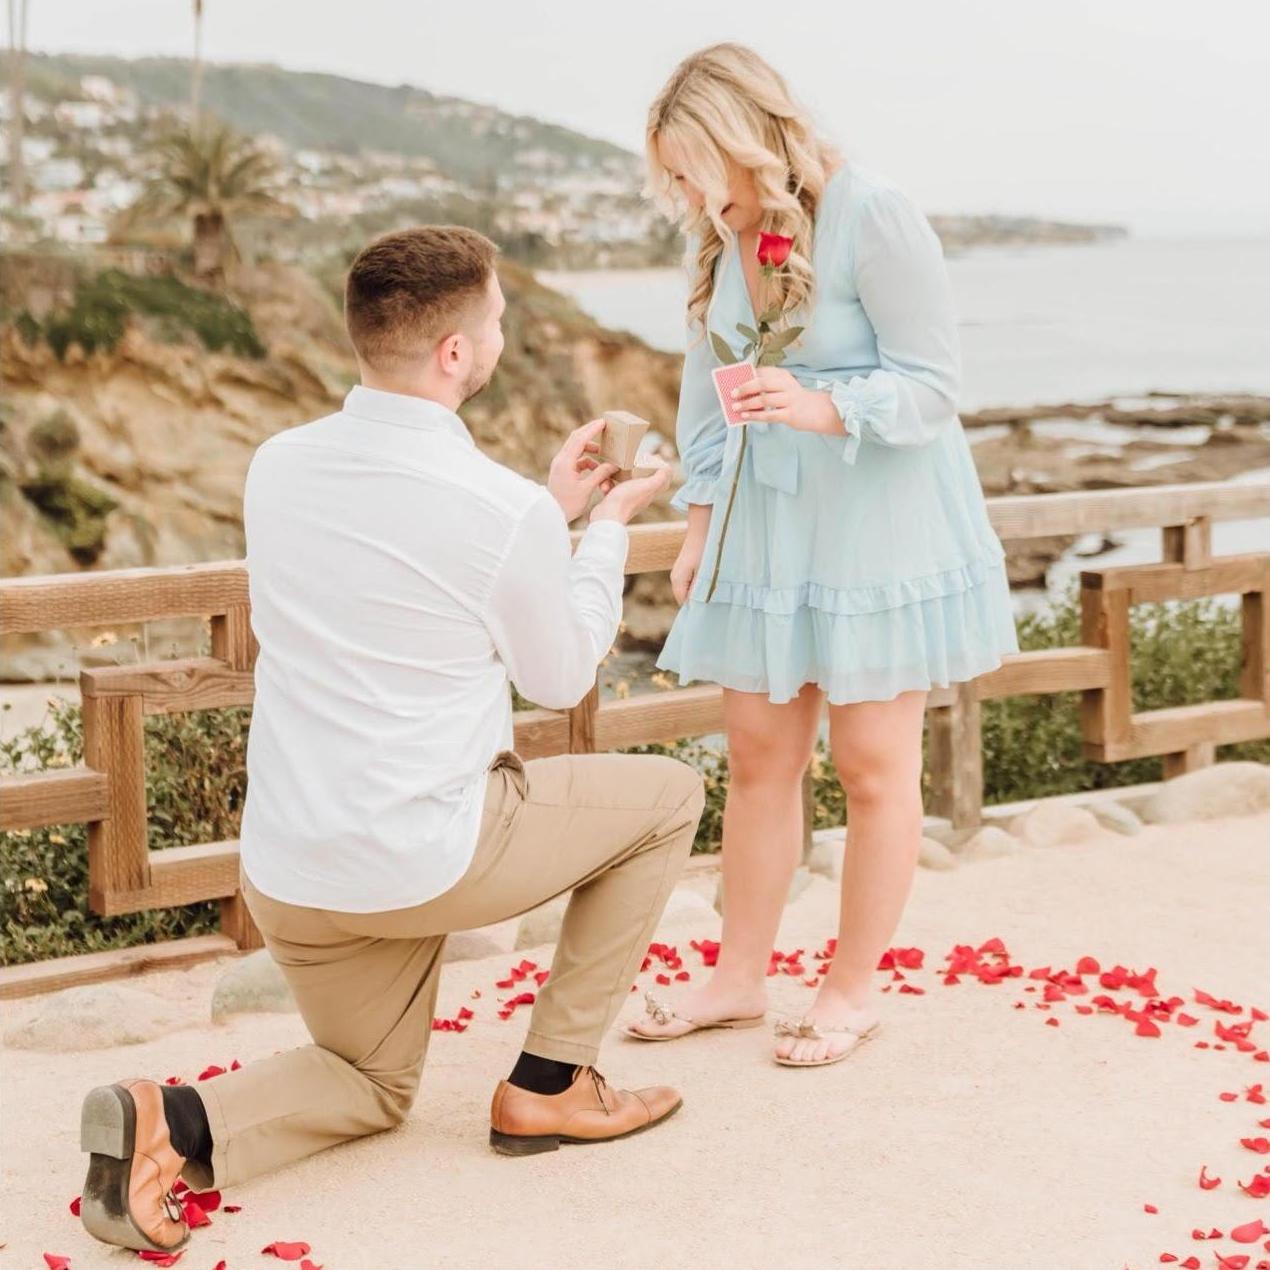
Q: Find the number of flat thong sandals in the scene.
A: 2